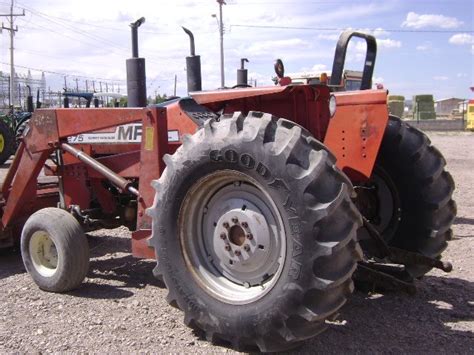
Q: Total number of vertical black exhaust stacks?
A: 3